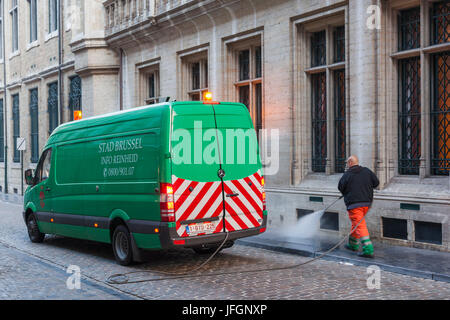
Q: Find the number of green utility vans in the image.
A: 1